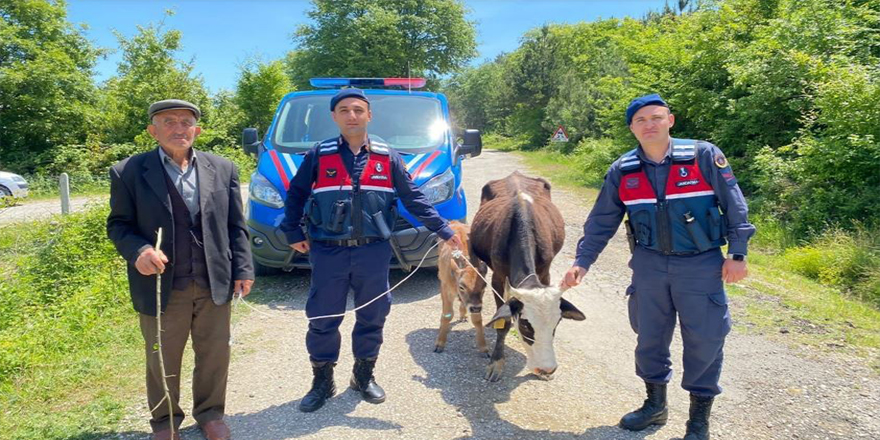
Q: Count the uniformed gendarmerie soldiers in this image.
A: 2